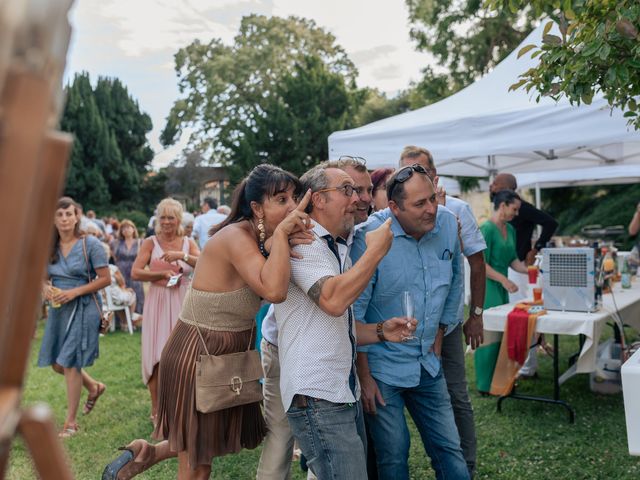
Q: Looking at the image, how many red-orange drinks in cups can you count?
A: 2